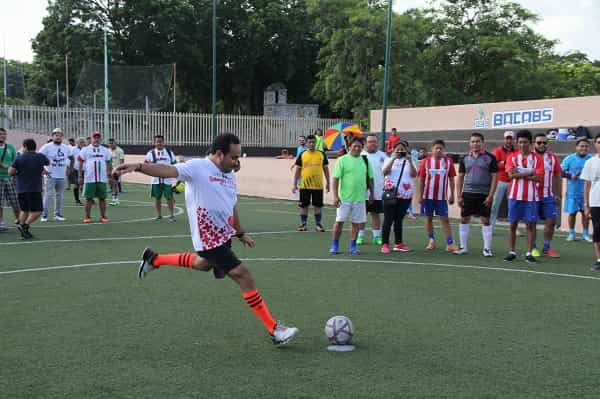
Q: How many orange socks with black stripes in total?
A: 2